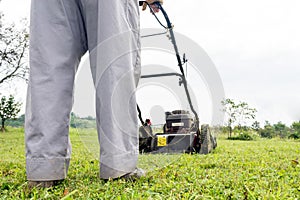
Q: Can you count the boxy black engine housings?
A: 1